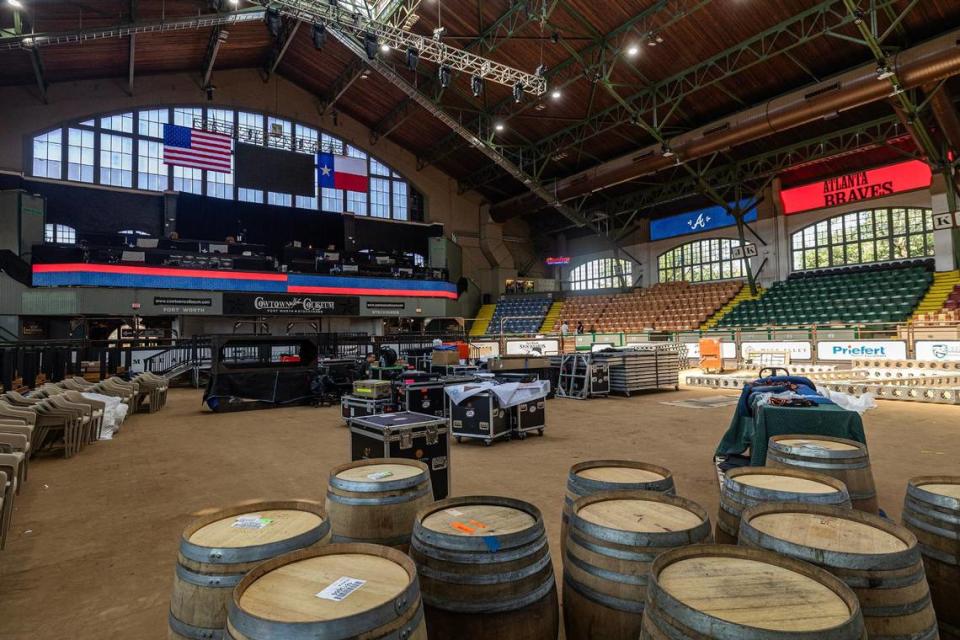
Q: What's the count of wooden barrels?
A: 11